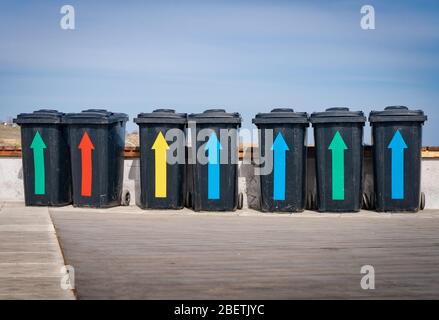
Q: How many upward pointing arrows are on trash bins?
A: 7